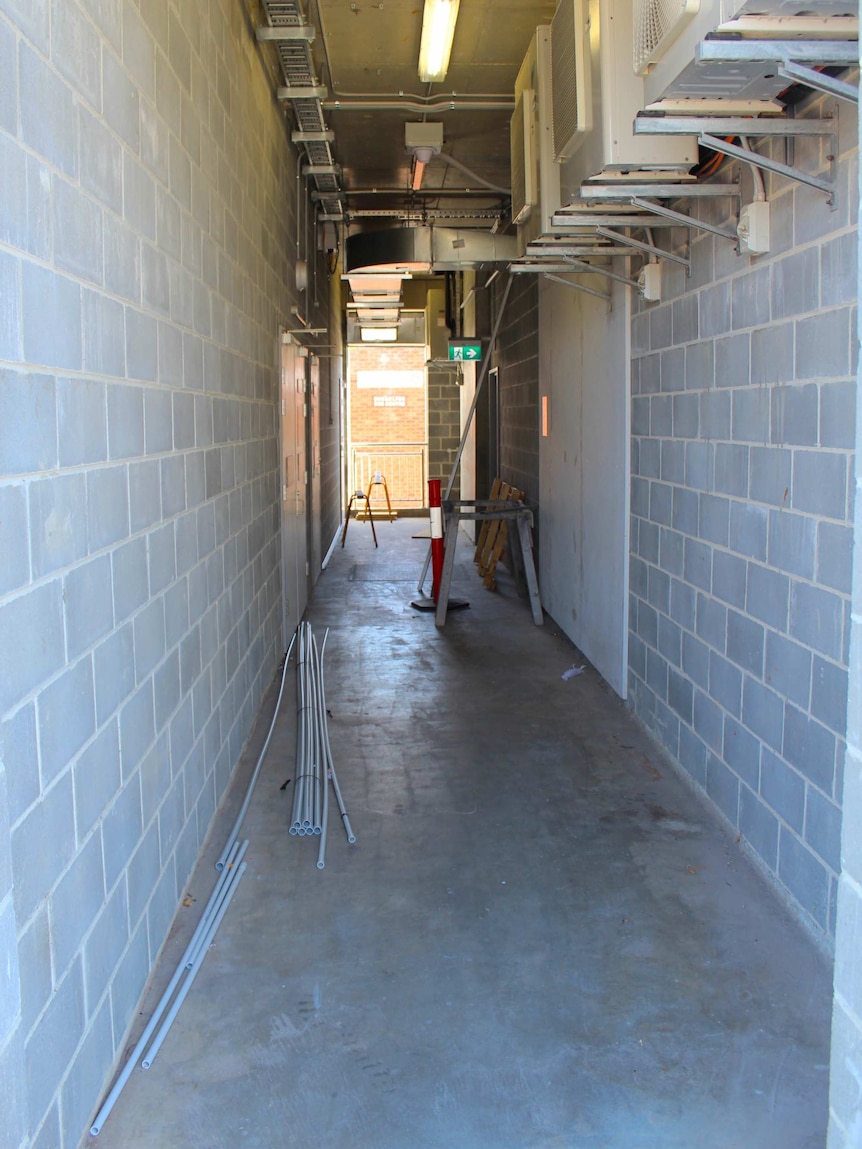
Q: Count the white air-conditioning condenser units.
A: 3